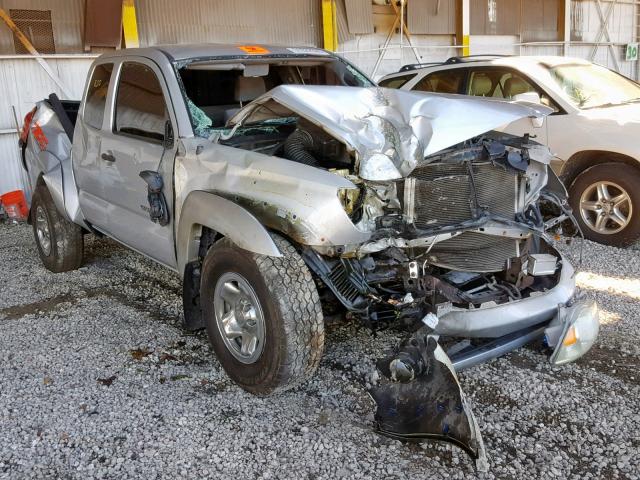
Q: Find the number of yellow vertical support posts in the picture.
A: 3